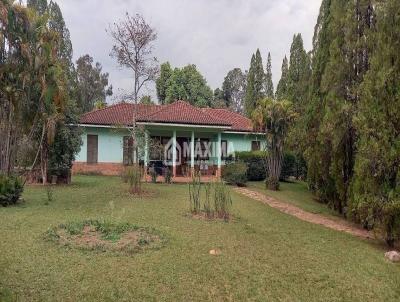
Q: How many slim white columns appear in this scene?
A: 4